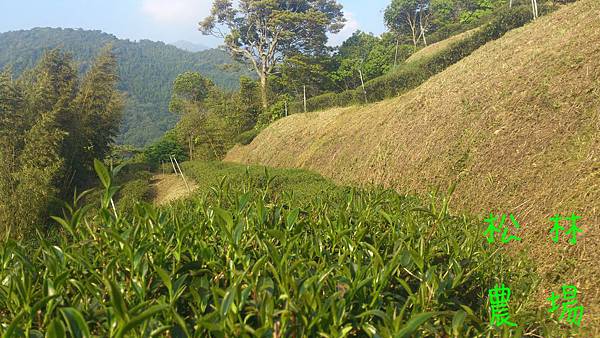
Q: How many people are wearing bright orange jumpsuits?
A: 0